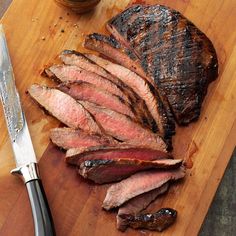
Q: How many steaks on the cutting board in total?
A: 1